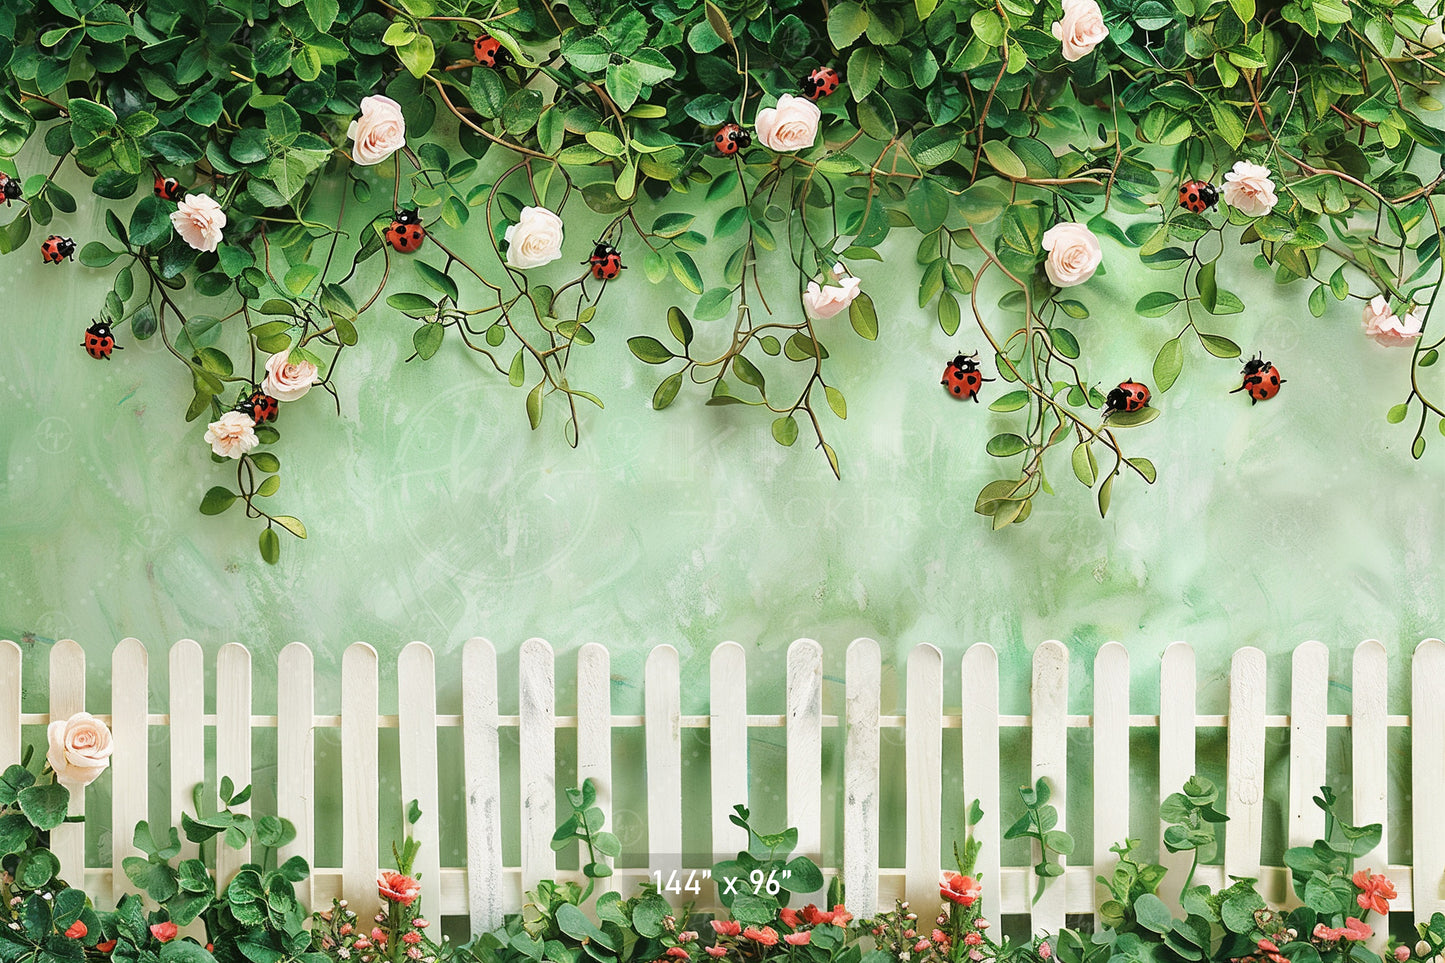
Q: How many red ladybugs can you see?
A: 14